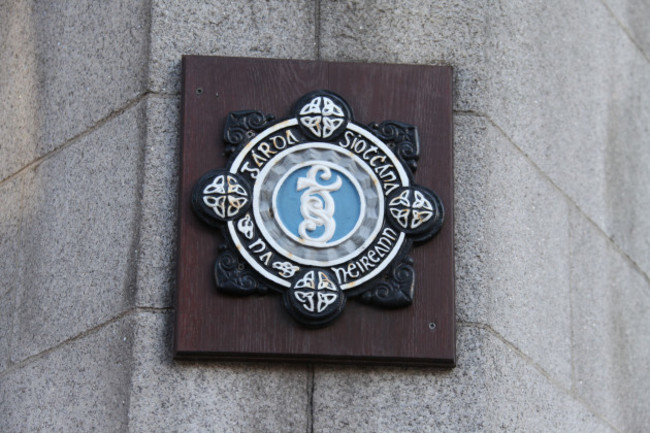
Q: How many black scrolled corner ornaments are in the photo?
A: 4